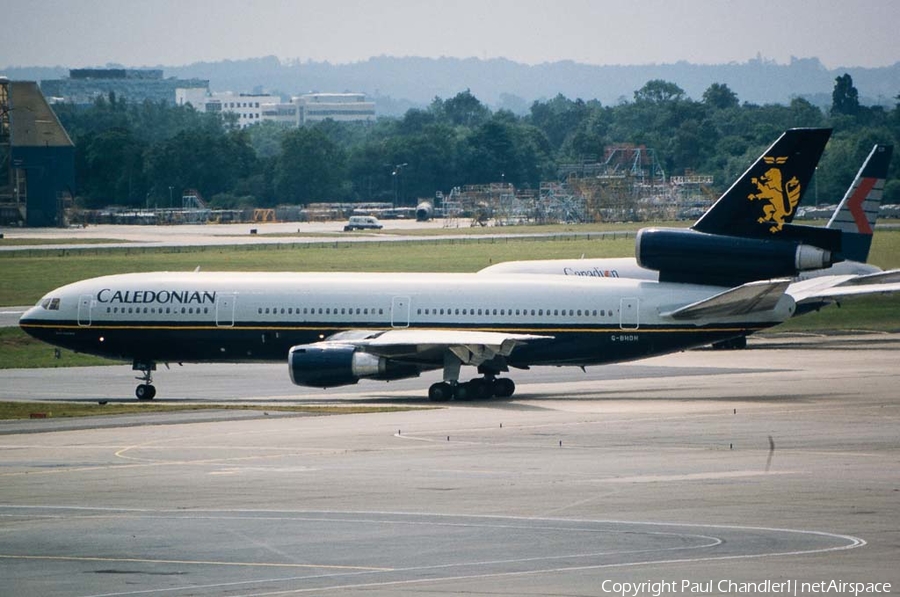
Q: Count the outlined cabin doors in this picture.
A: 4